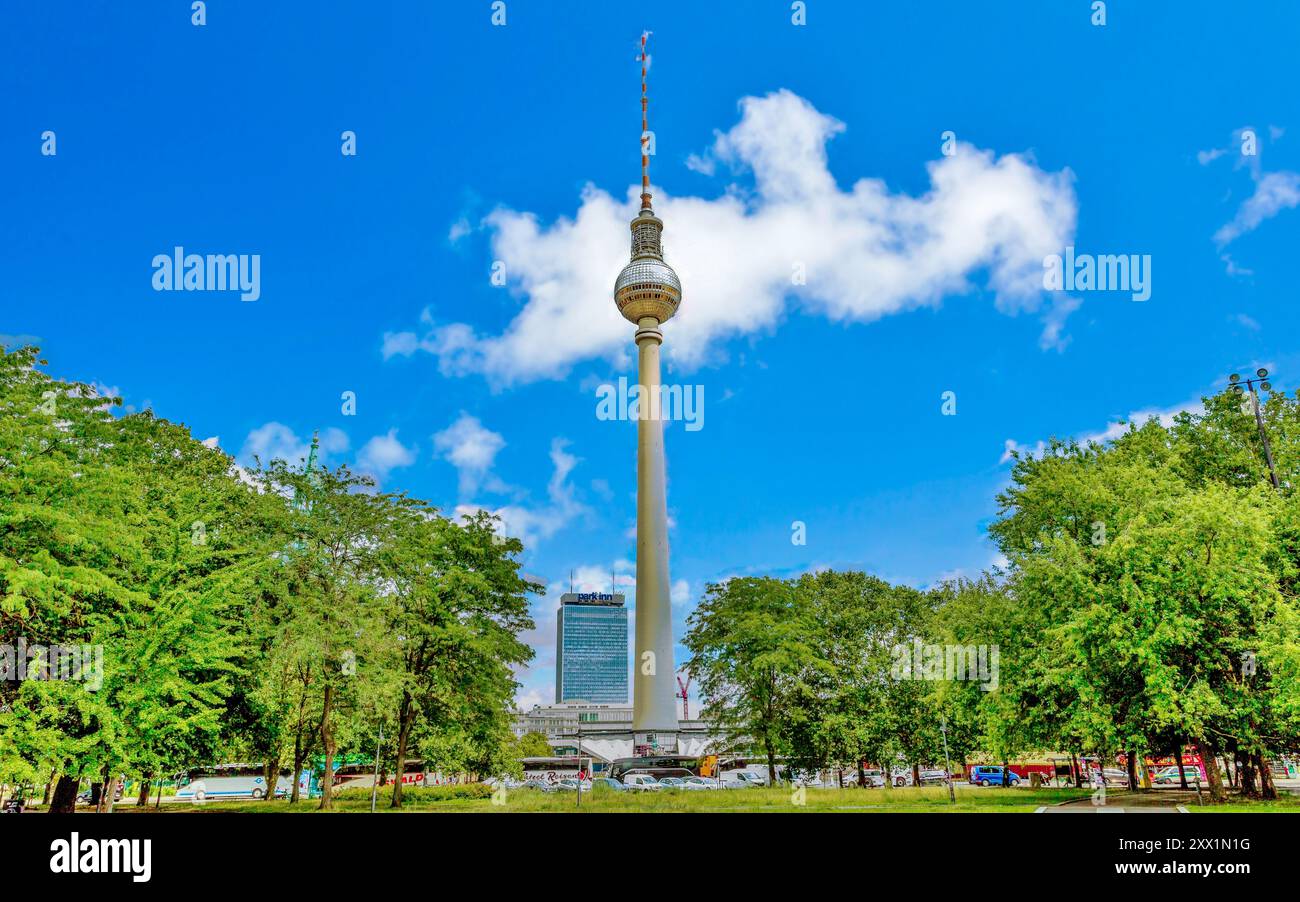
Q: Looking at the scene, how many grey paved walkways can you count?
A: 1